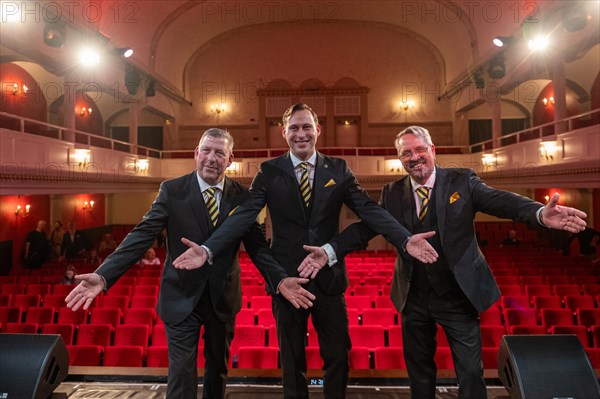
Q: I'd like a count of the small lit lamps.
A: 14